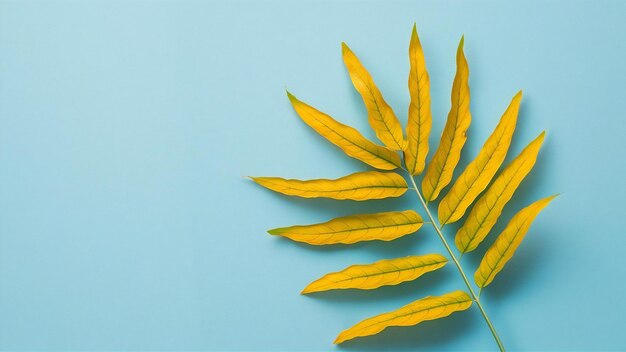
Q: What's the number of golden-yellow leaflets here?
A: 11